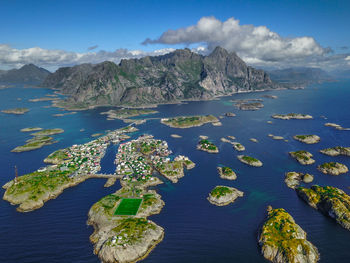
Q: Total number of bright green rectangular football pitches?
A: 1